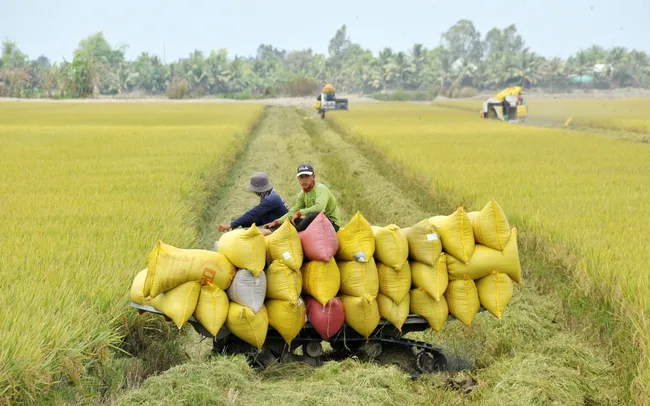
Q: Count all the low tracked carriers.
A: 1